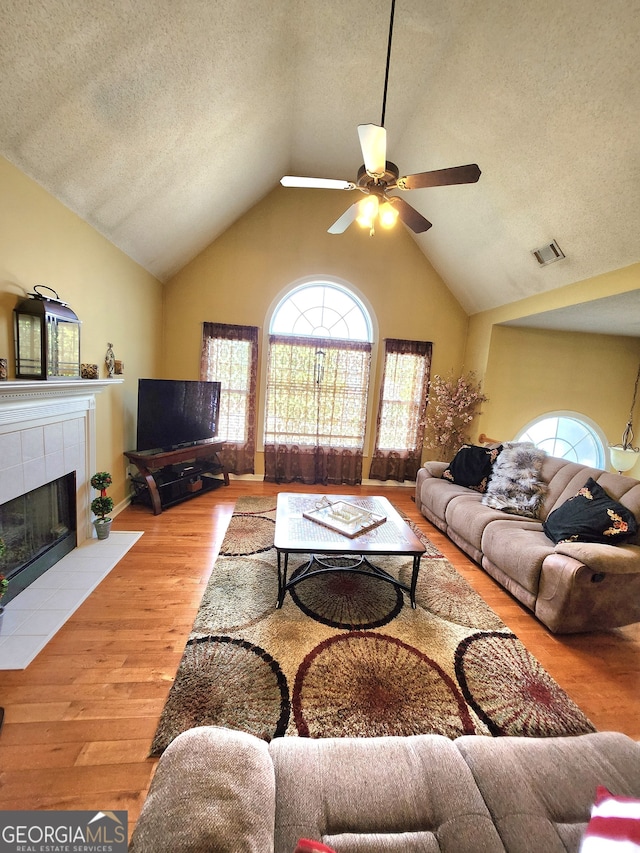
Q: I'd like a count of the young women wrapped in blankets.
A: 0